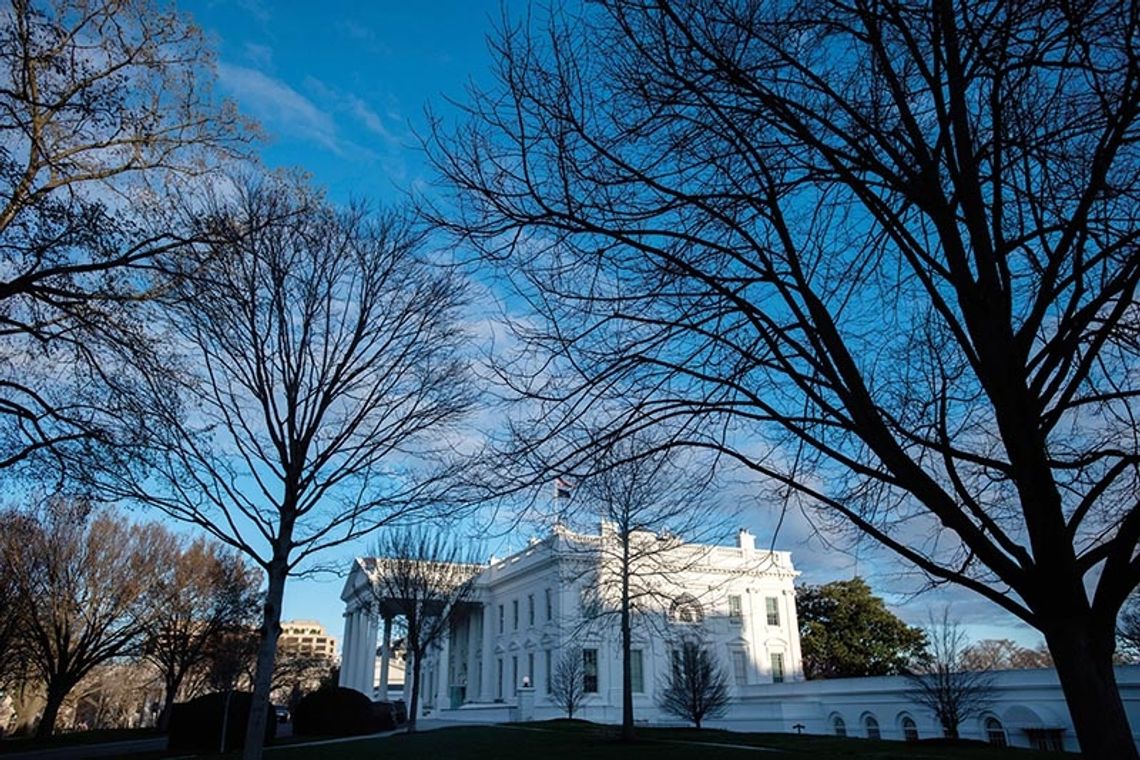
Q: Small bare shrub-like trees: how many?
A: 3